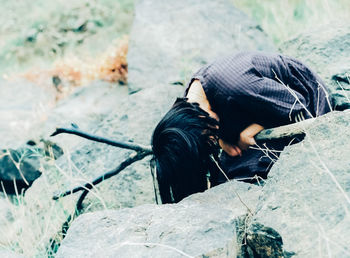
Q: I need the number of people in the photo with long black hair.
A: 1